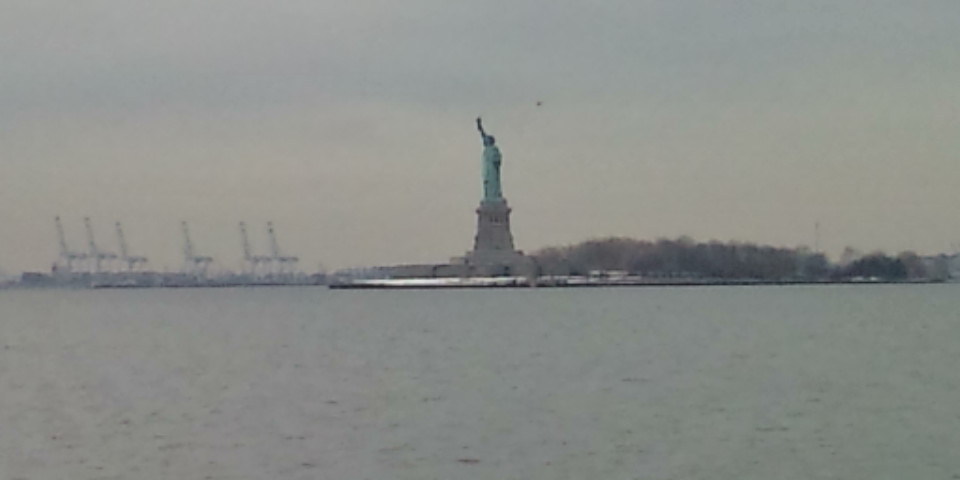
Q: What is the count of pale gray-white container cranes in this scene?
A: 6